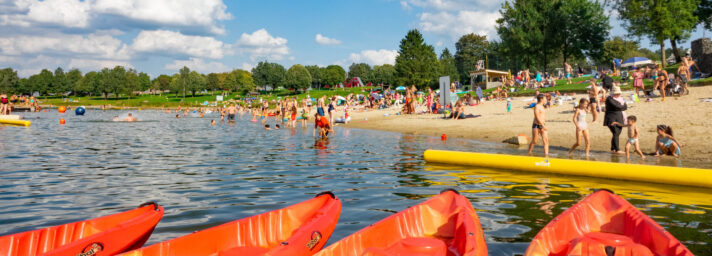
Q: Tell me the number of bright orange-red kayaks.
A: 4